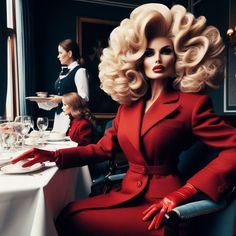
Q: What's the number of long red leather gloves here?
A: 2